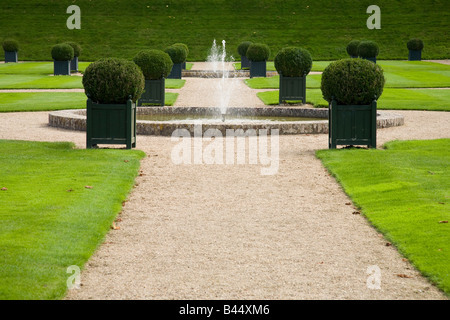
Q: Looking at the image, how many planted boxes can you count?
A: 14